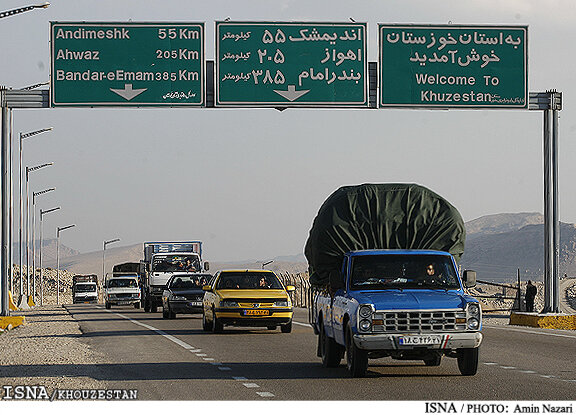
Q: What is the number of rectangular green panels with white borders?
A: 3